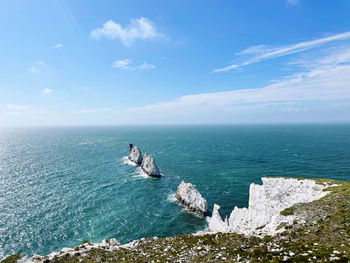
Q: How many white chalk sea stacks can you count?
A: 3